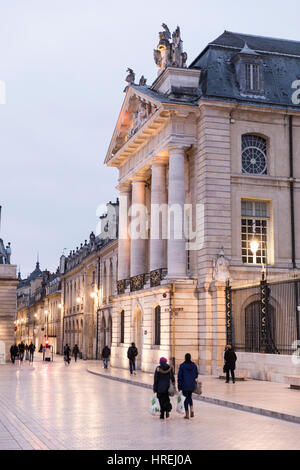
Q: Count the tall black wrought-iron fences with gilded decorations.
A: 1